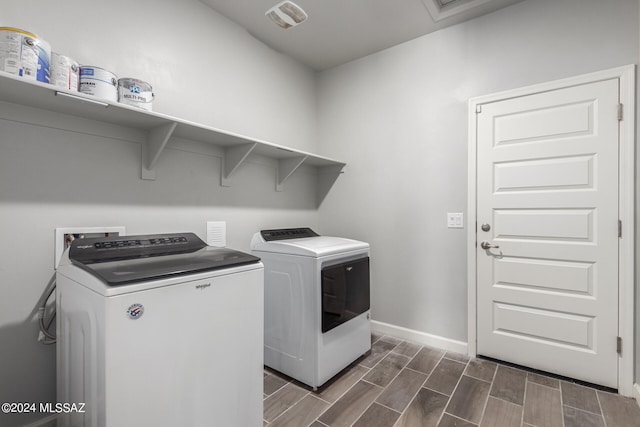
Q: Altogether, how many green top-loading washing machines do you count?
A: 0